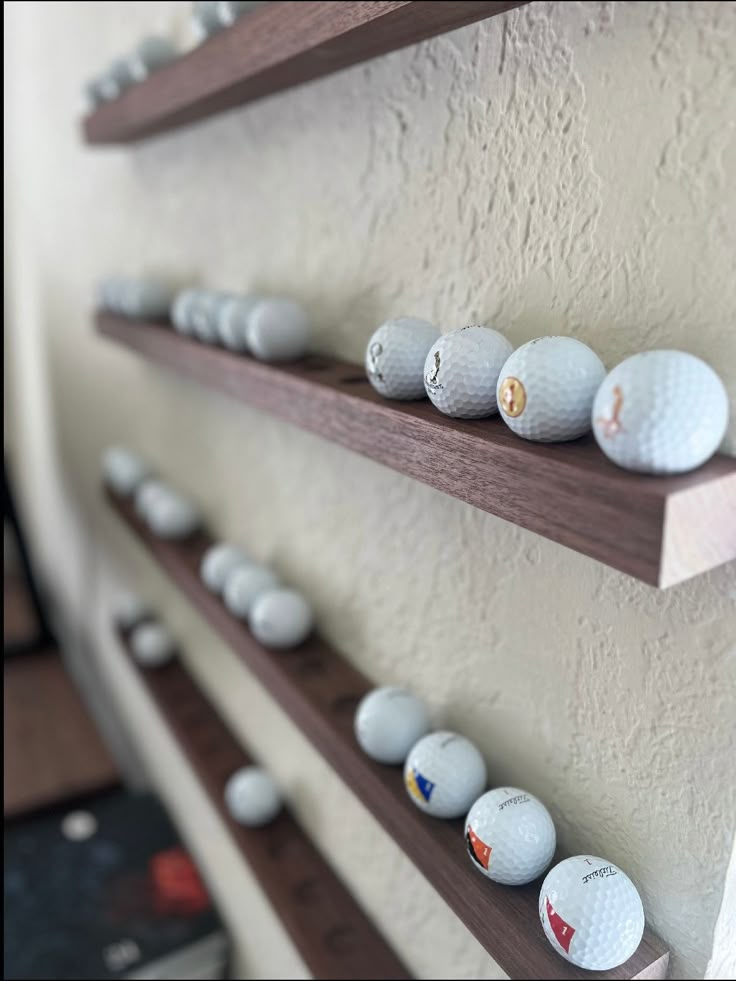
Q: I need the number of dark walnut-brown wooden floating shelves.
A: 4